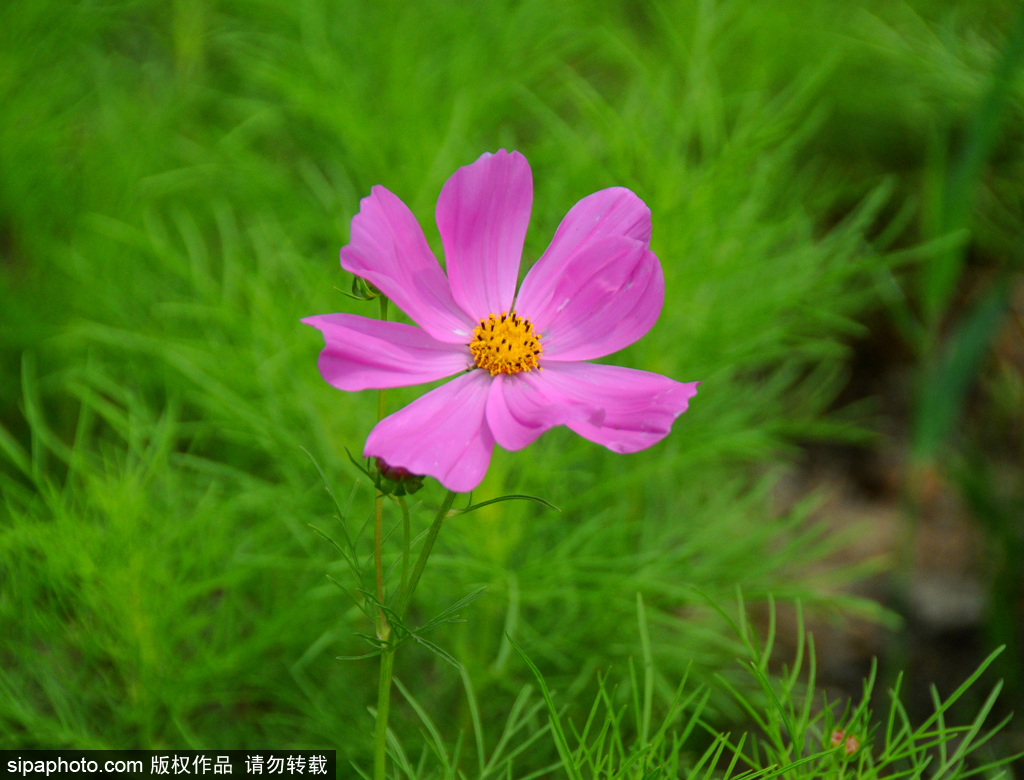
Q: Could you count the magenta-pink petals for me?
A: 8